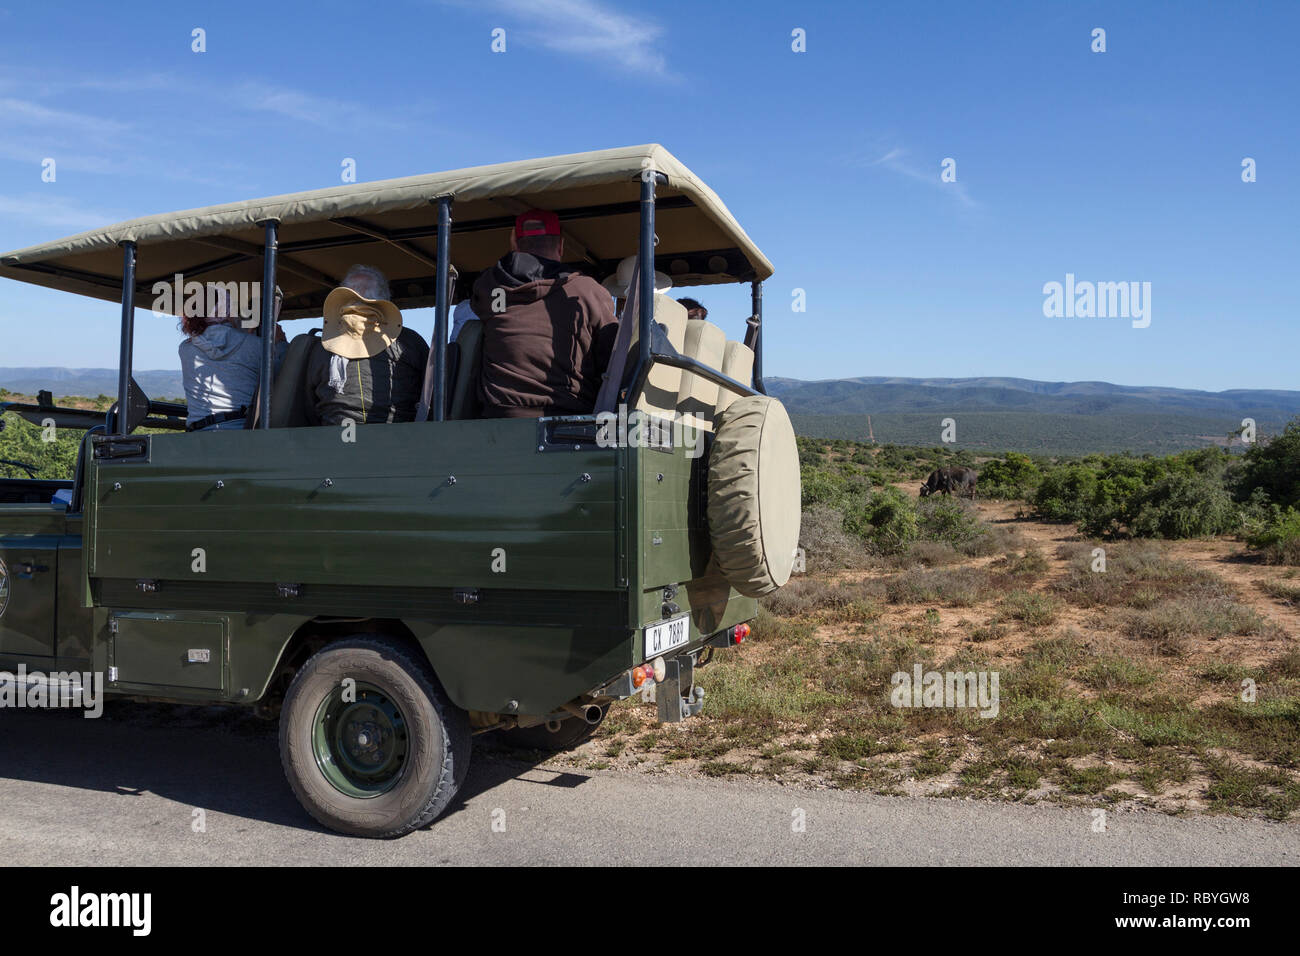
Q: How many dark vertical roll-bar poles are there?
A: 5